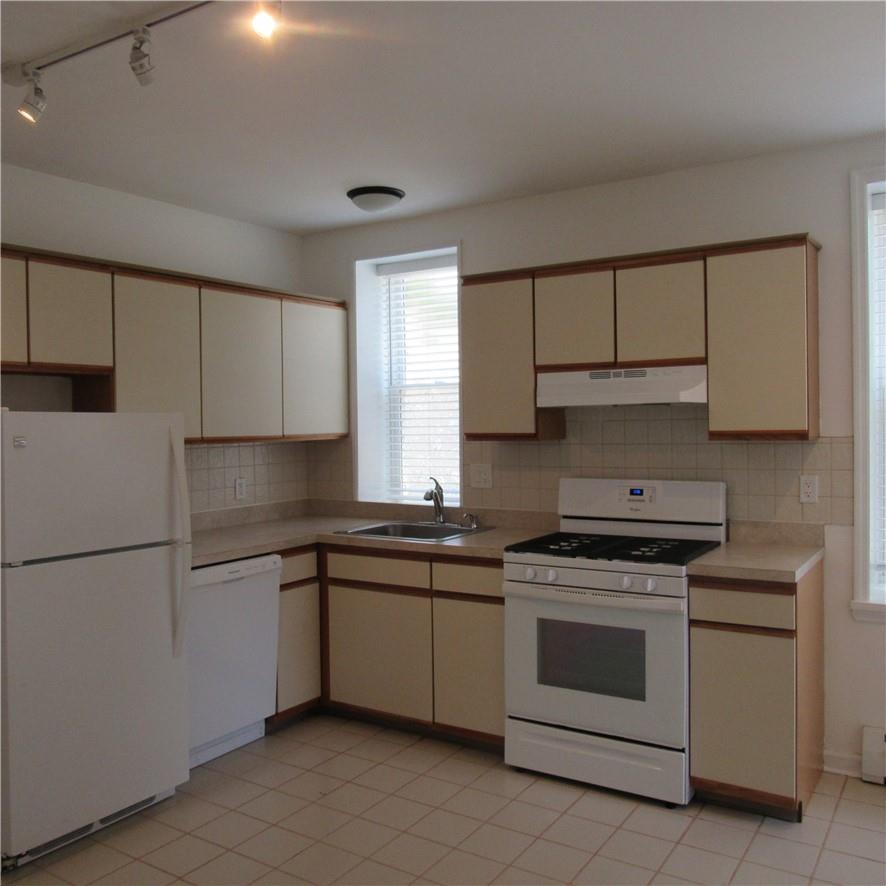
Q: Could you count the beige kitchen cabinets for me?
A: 13